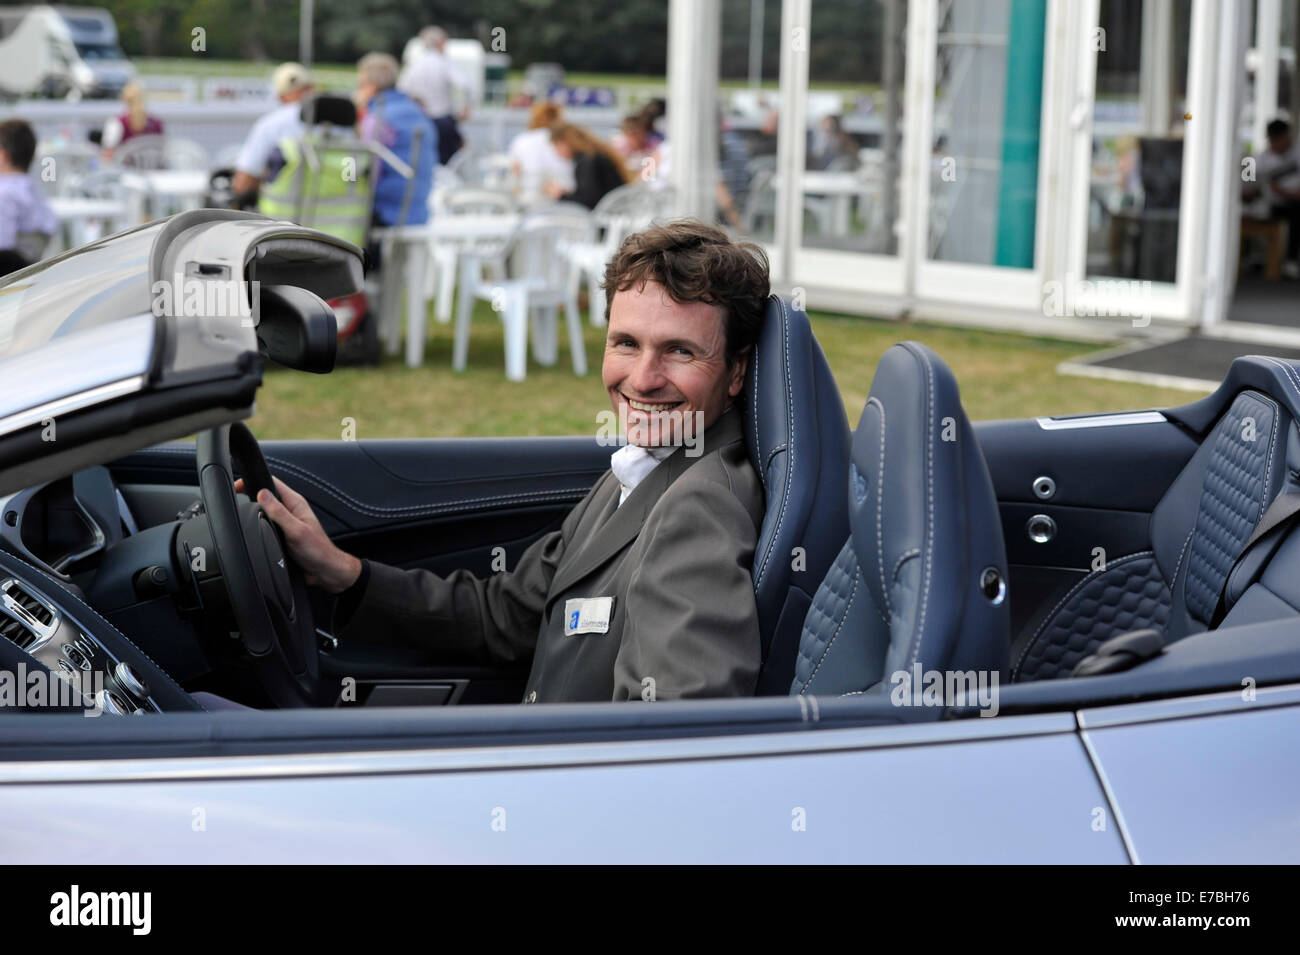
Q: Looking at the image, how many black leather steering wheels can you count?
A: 1